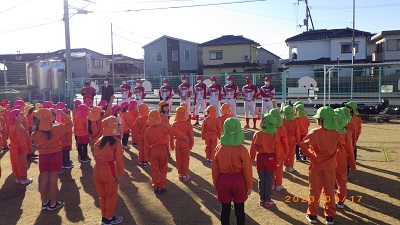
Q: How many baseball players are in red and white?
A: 9